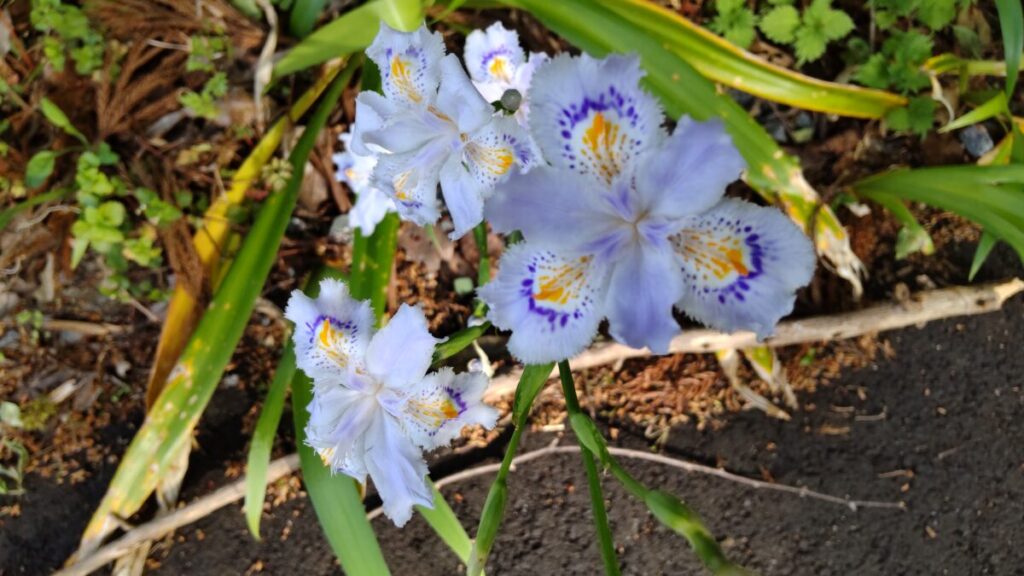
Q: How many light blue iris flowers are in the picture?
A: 5